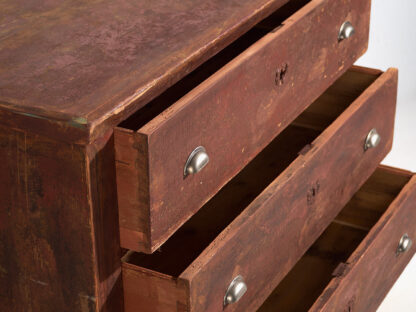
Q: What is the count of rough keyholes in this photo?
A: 3